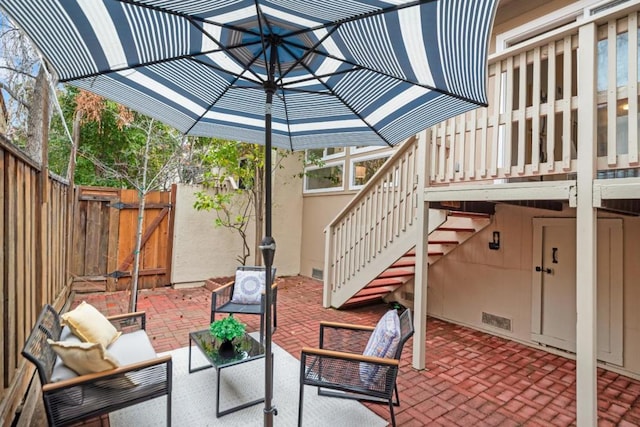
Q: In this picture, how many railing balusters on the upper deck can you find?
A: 14